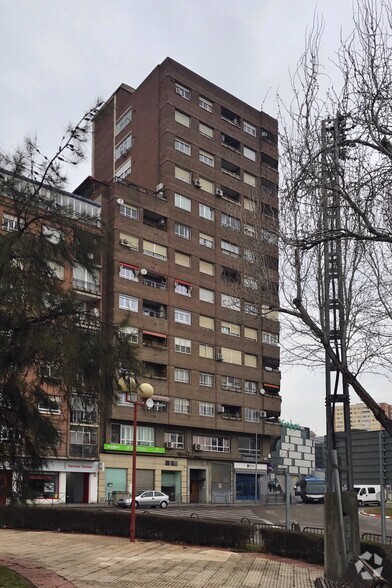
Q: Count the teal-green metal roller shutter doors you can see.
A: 2